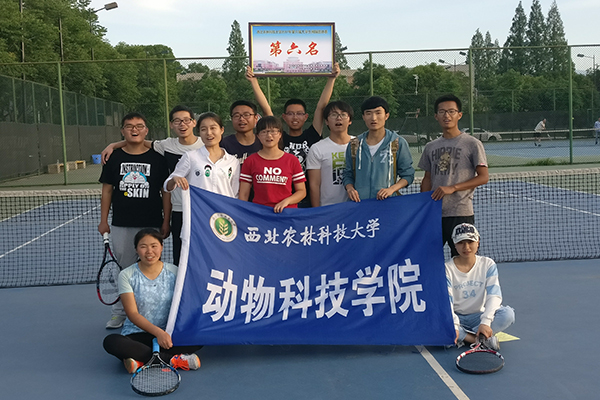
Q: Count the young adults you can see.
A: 11